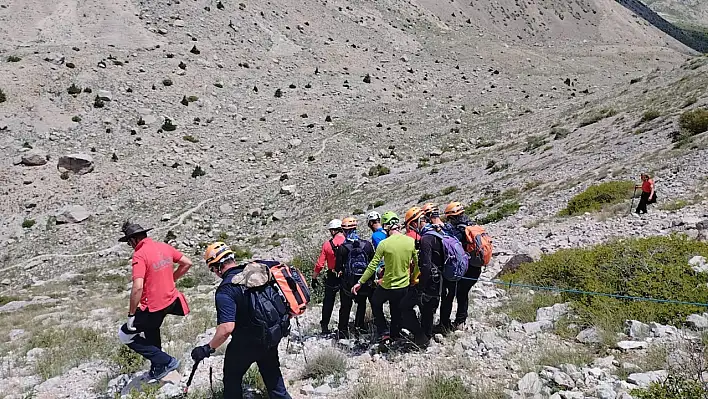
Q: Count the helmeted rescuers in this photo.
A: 8